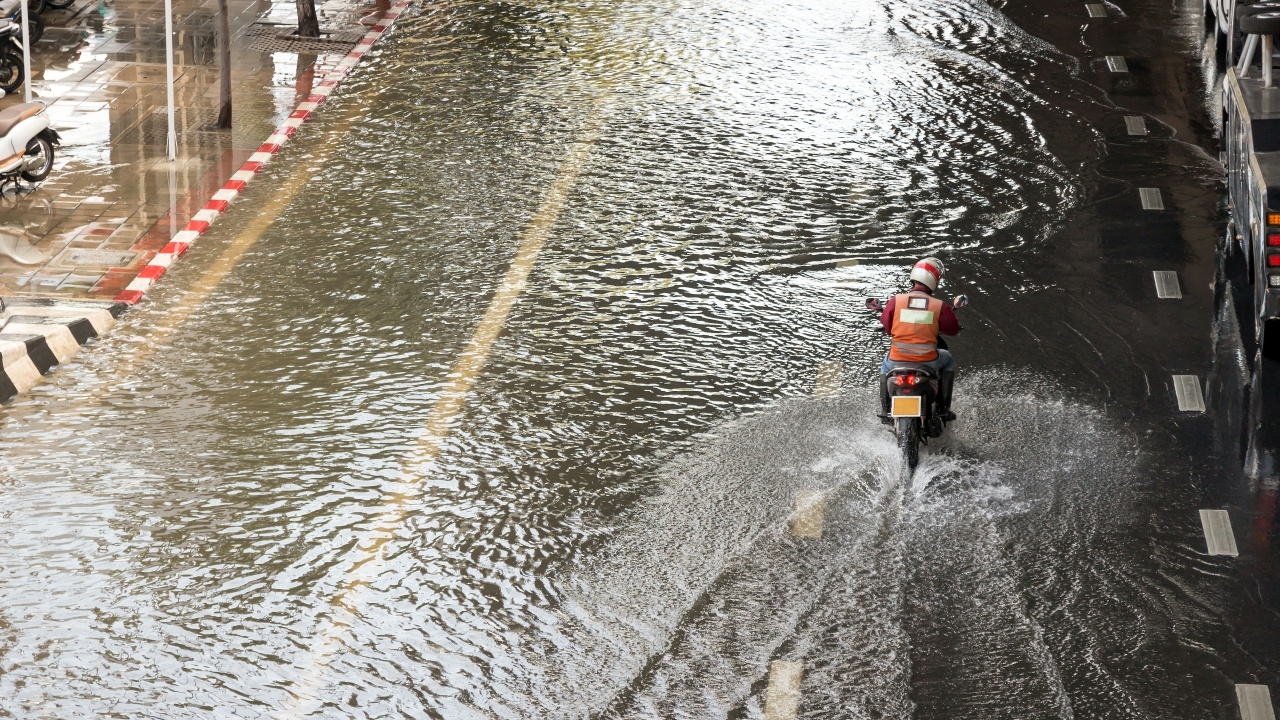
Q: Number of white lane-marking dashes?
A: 8